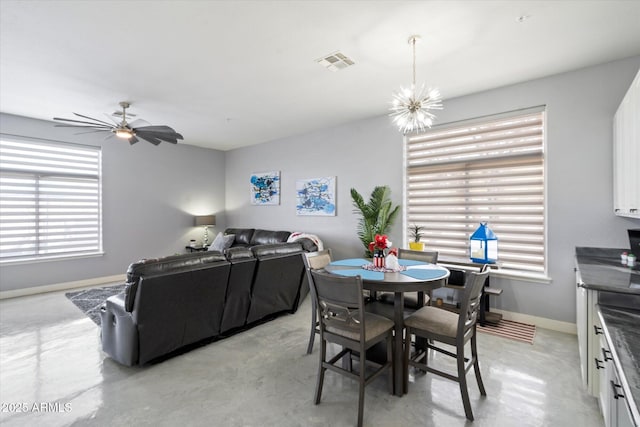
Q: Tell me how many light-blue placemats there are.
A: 4